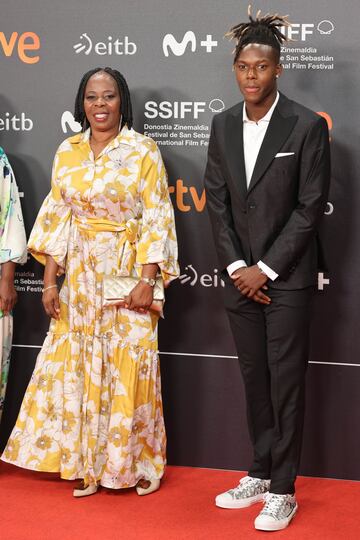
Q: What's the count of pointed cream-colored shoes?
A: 2